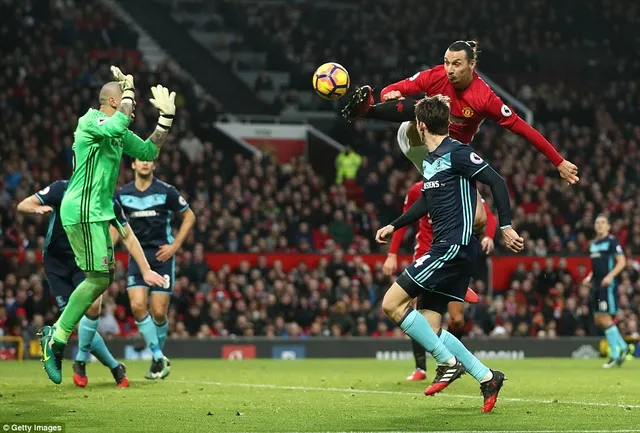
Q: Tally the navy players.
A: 4